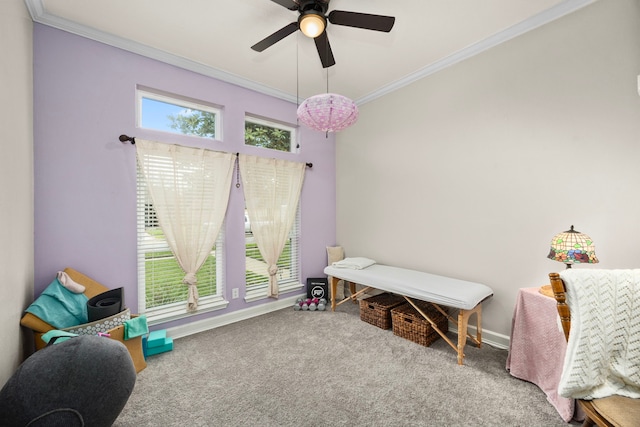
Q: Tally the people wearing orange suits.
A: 0